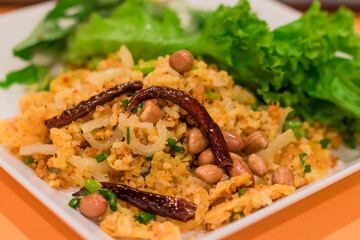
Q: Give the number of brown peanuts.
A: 11